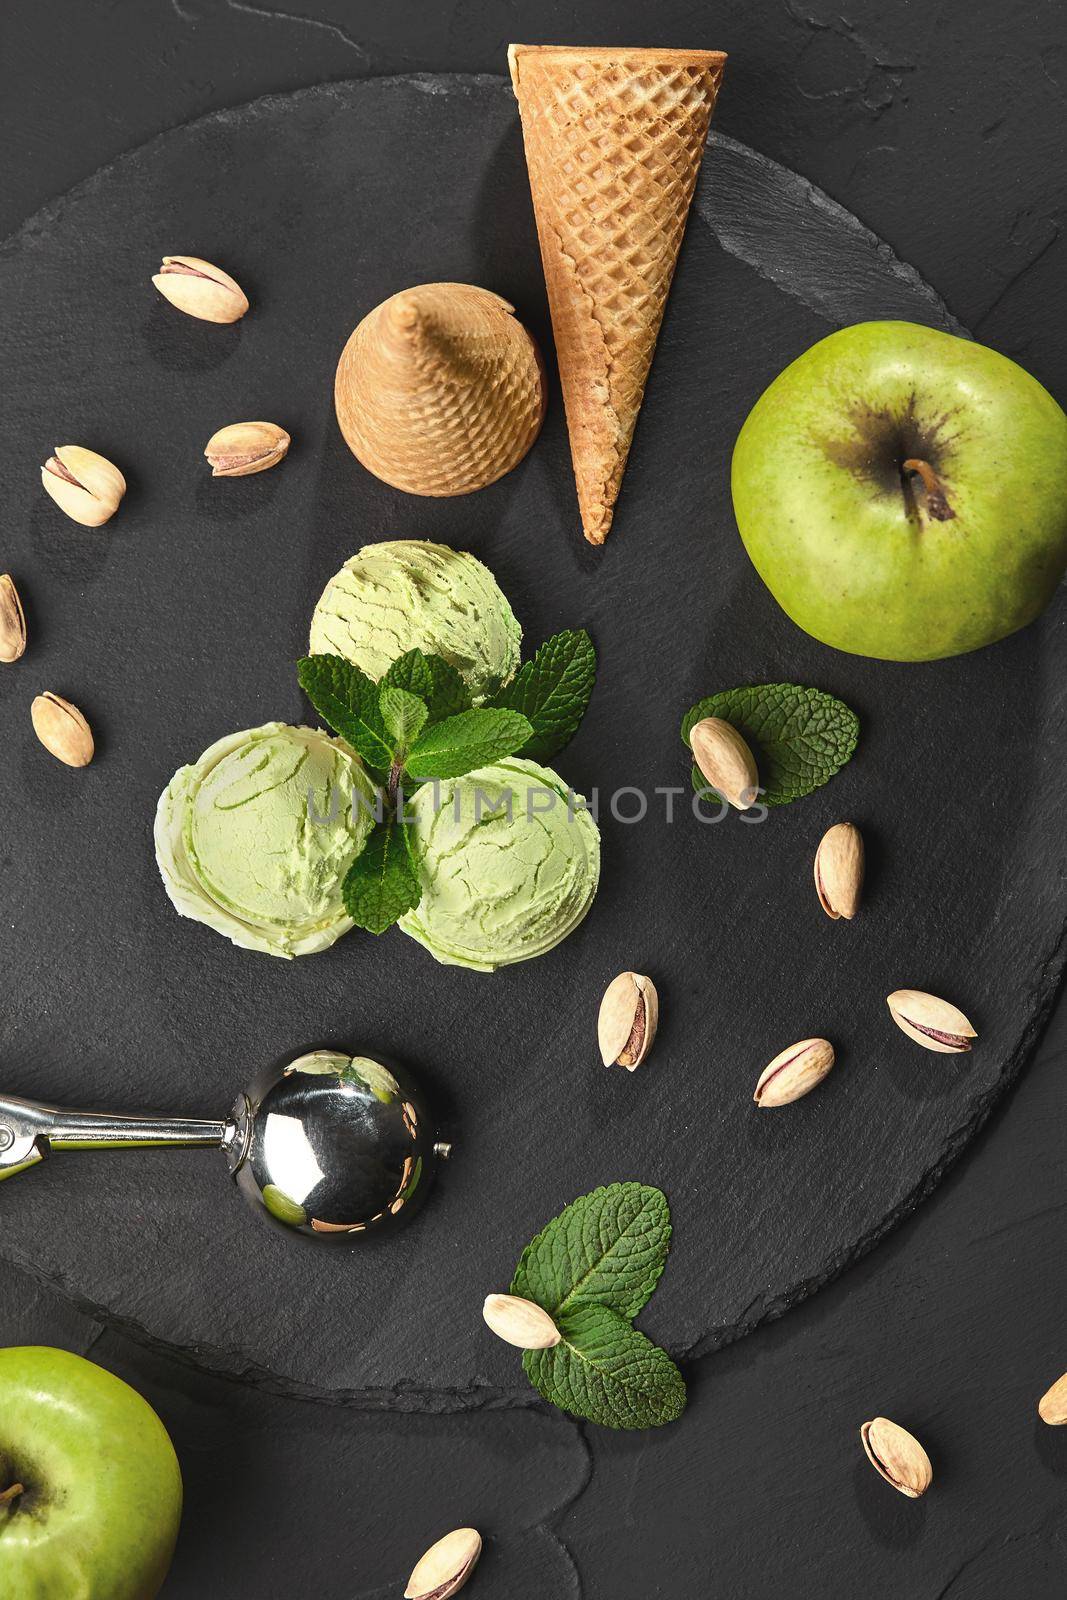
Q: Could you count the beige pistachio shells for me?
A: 14